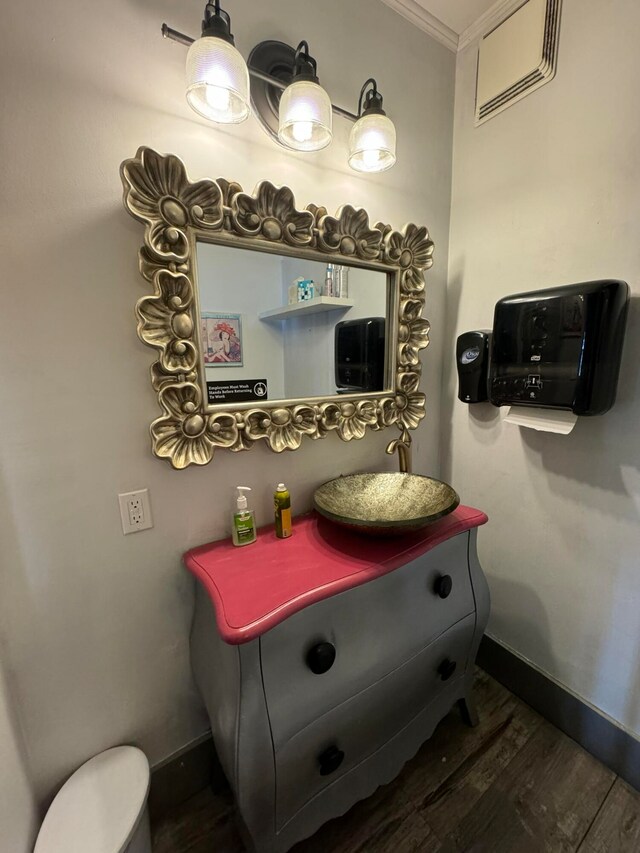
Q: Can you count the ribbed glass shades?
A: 3